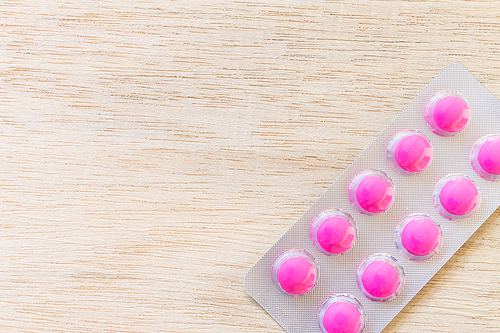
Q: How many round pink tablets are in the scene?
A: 10